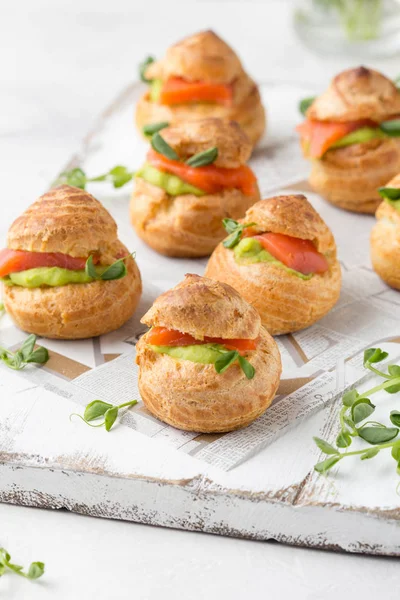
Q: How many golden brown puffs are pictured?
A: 7